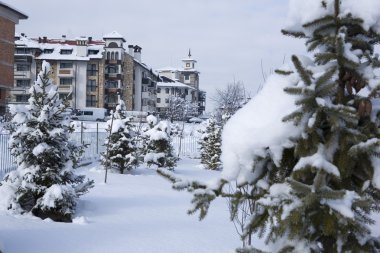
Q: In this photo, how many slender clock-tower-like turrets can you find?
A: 1